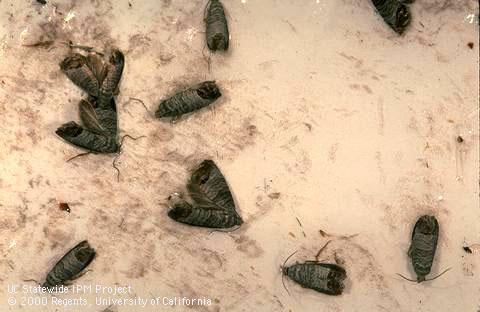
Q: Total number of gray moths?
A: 9